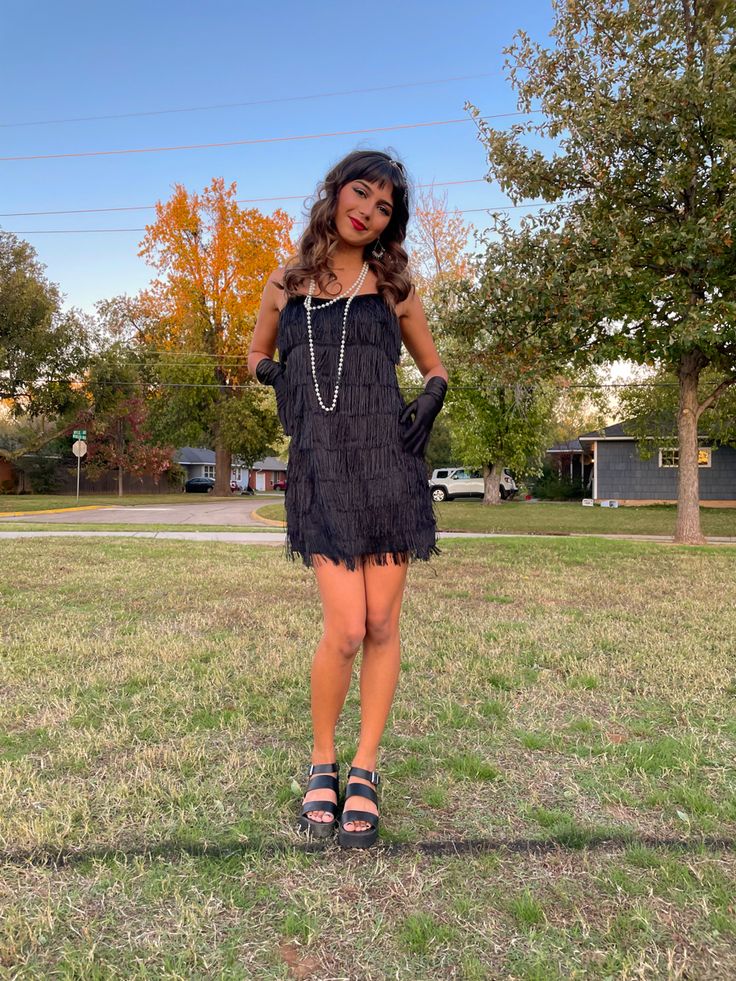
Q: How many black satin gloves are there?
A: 2